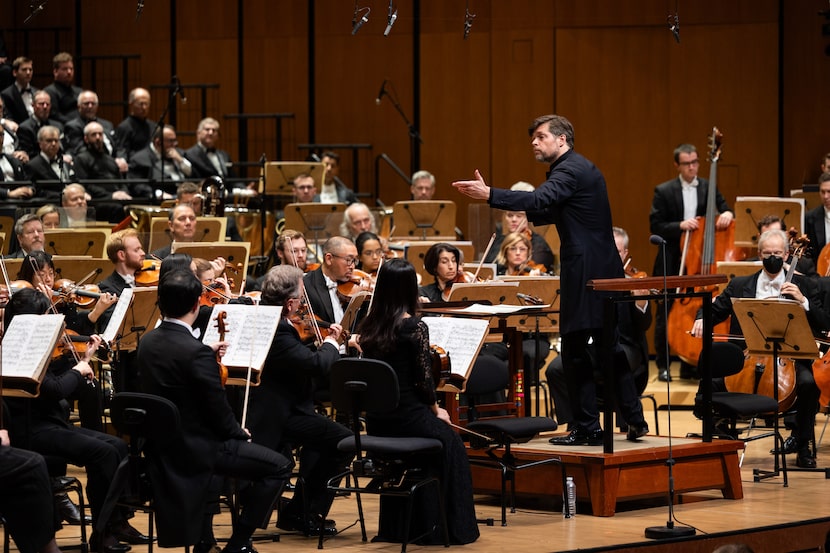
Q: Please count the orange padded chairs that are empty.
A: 0